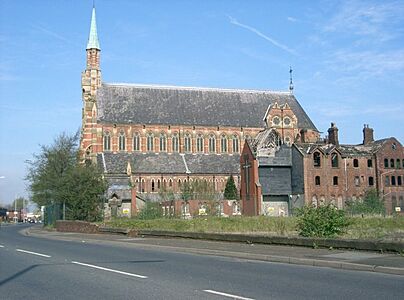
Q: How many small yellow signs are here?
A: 4